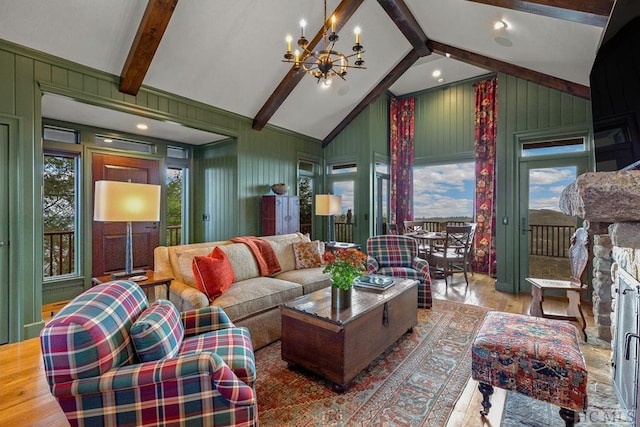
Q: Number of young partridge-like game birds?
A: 0